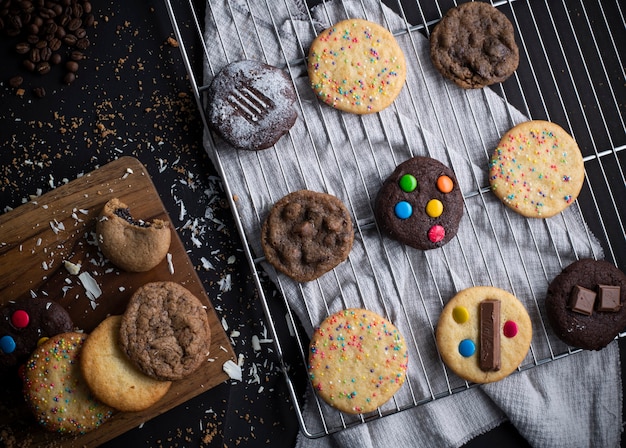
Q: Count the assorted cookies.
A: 14